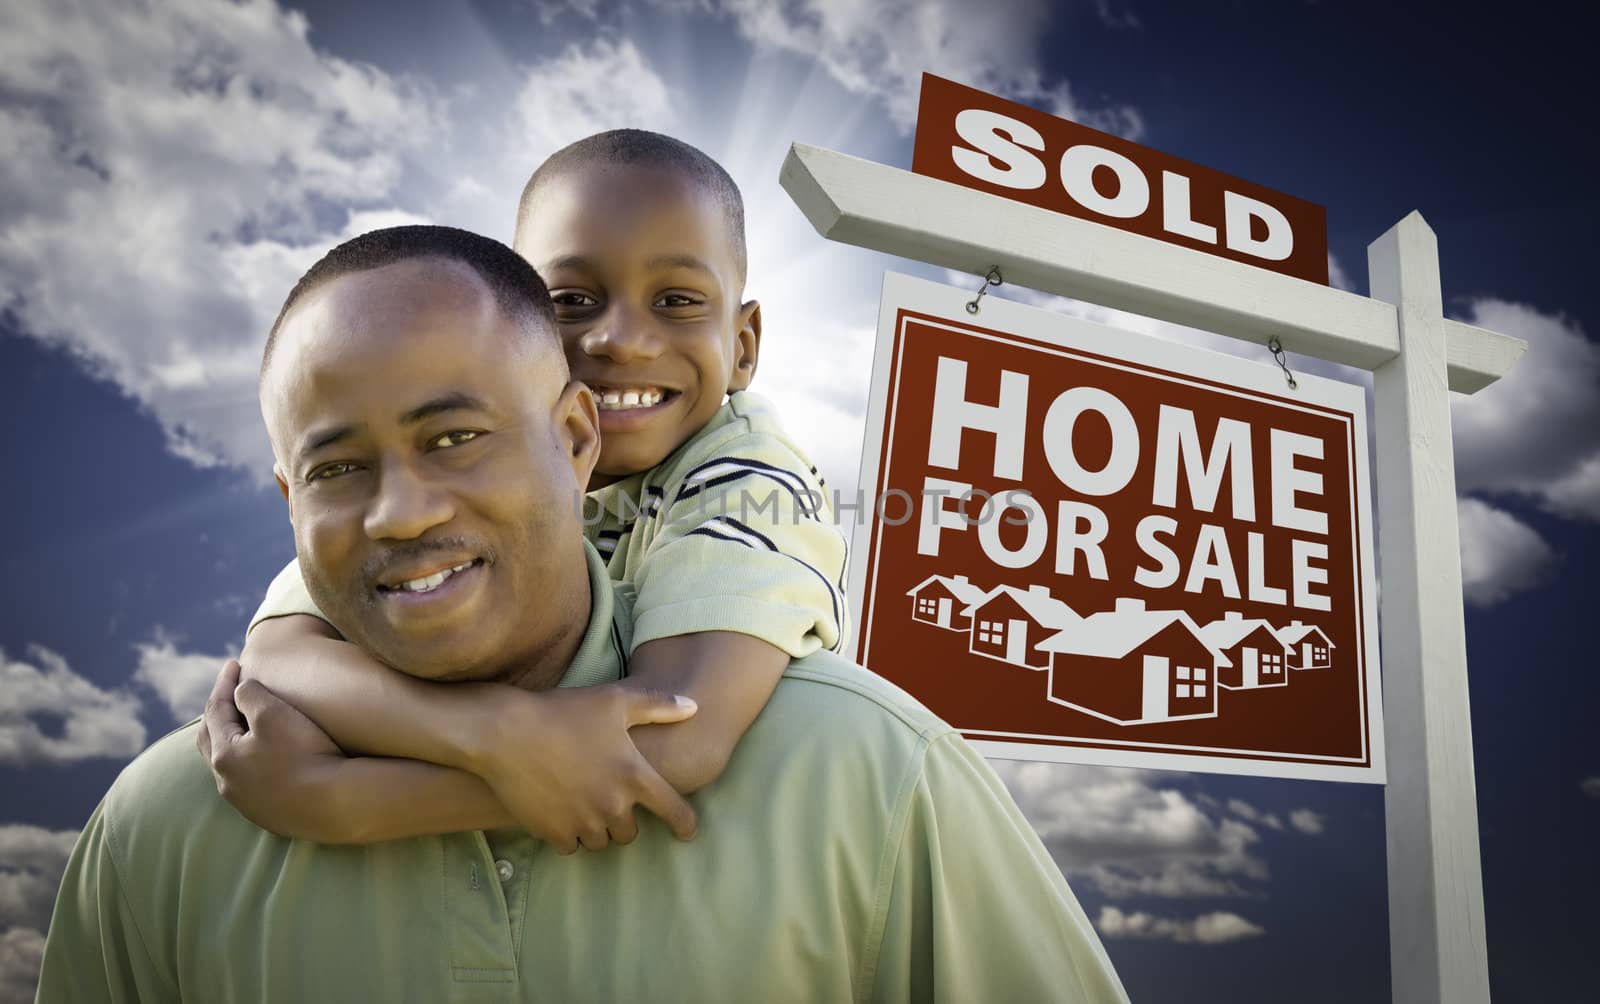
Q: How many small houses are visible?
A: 5